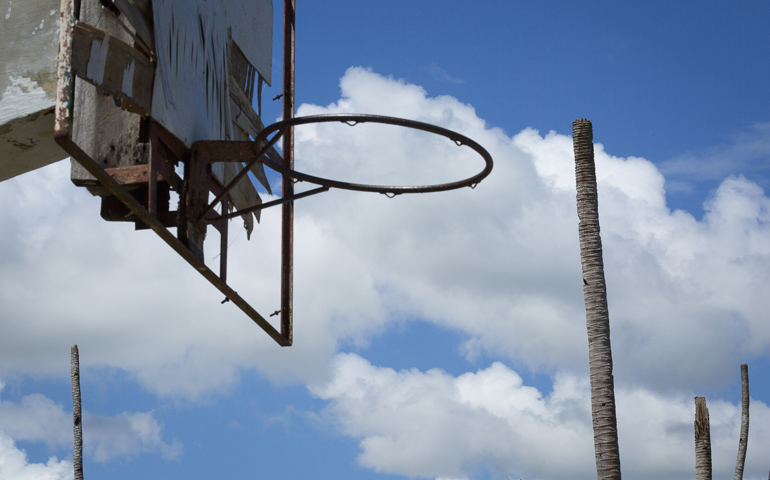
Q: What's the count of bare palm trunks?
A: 4